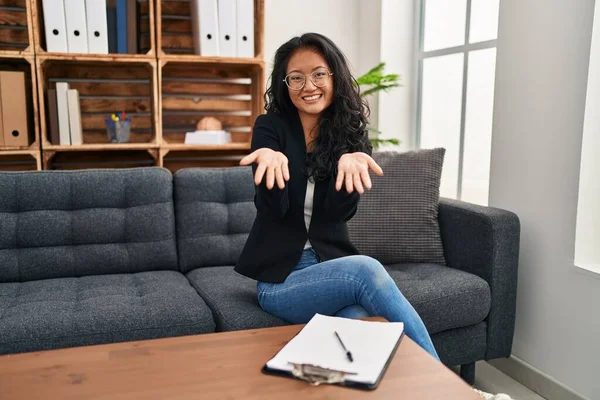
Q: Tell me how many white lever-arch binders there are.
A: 6